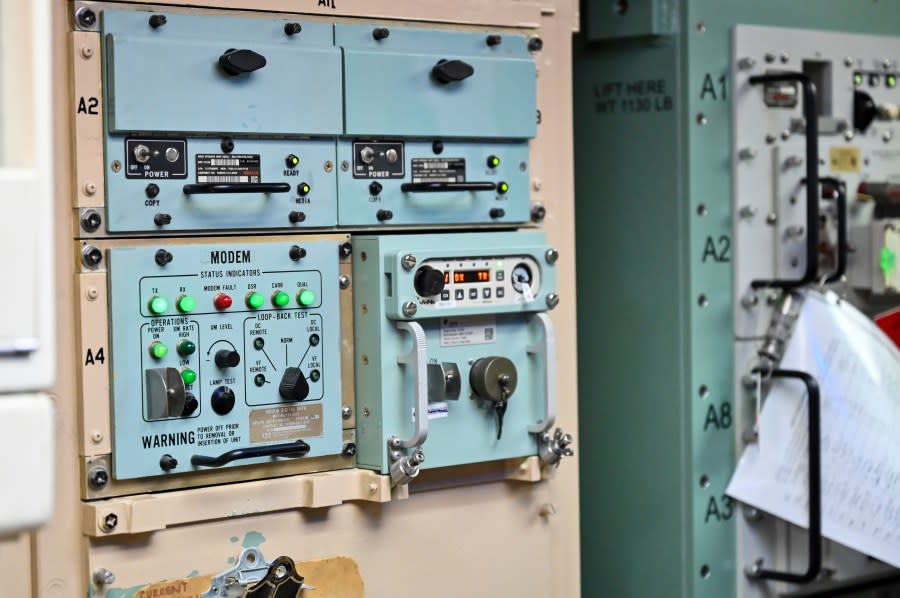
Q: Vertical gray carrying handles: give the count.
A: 2